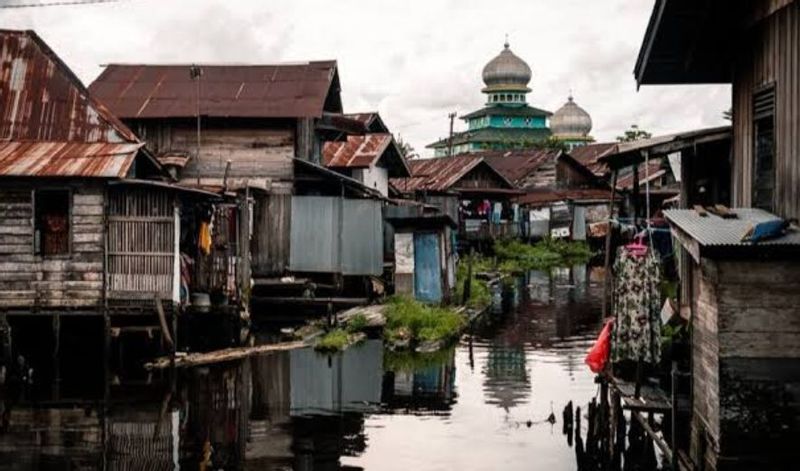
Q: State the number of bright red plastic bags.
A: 1